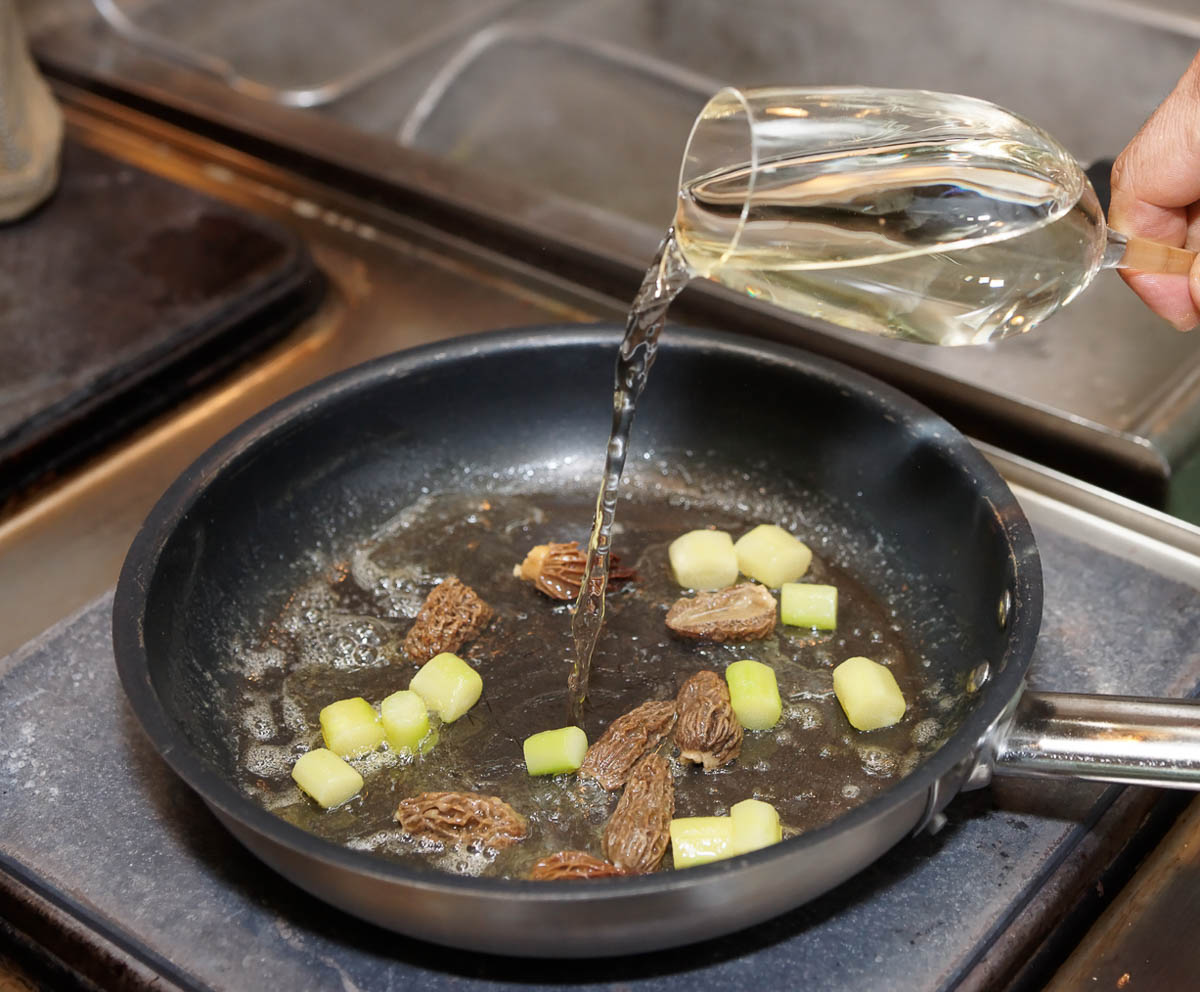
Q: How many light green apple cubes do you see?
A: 12